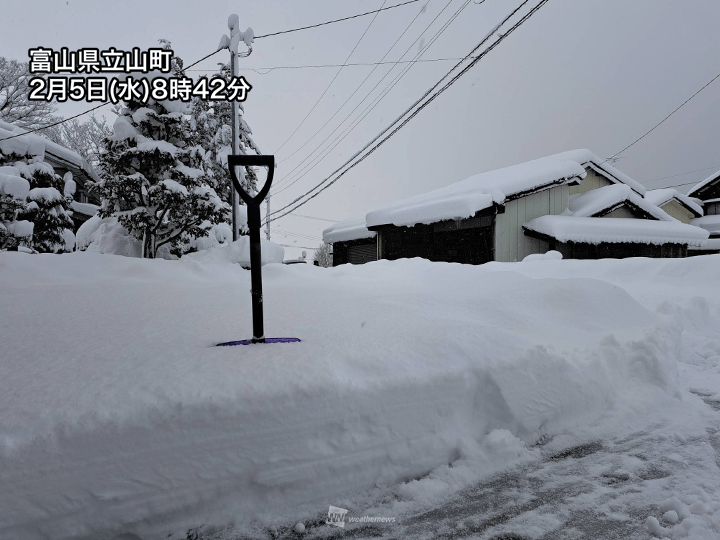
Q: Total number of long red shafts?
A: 0